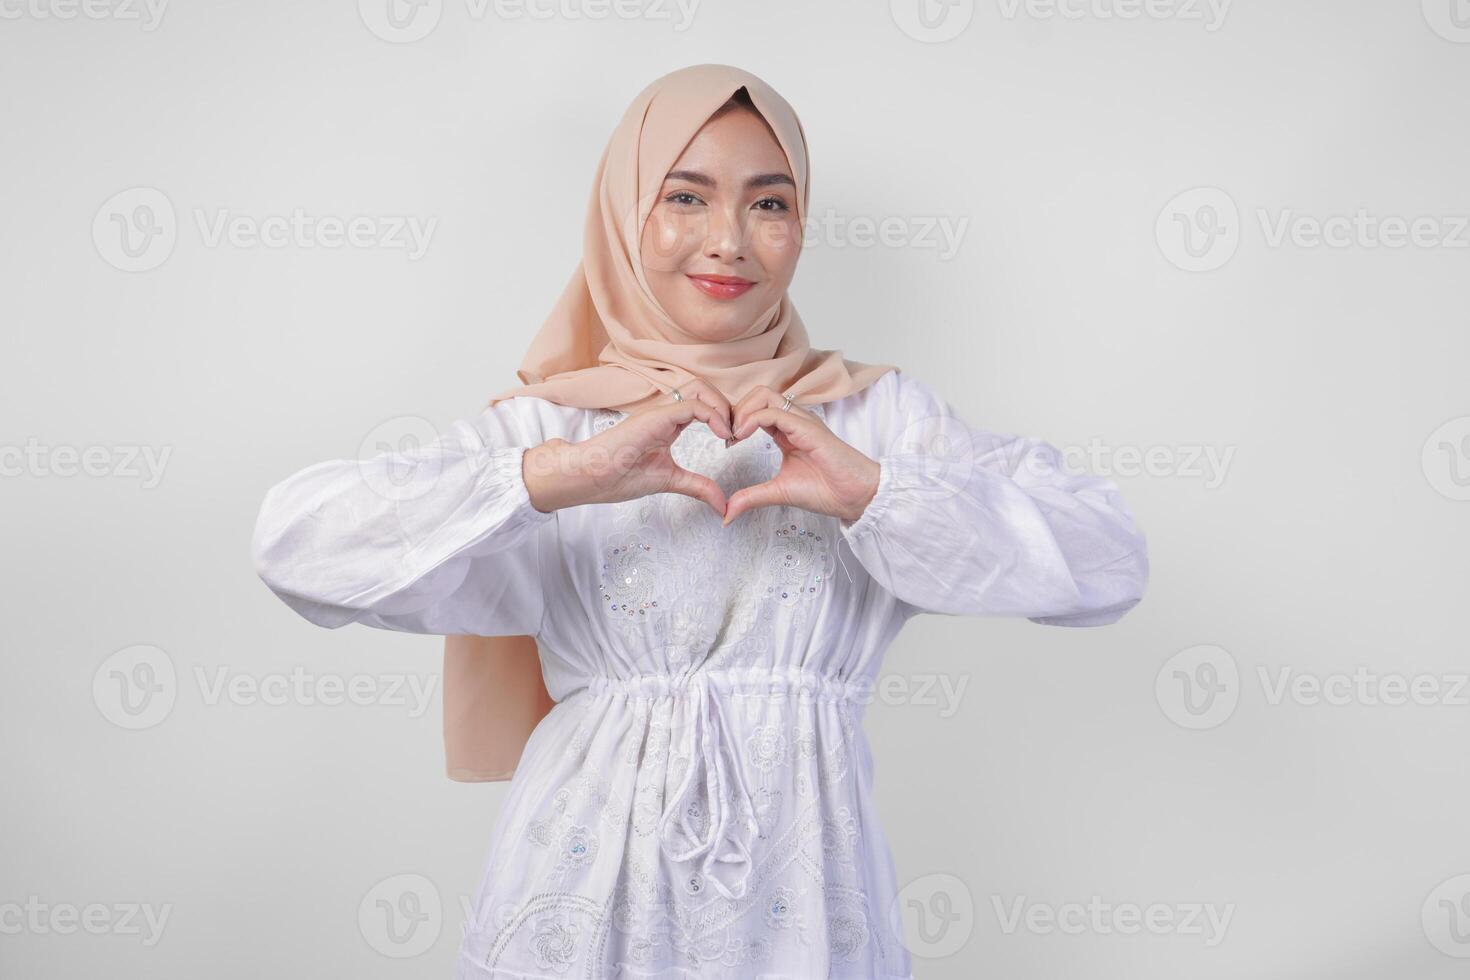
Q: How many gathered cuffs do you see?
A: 2